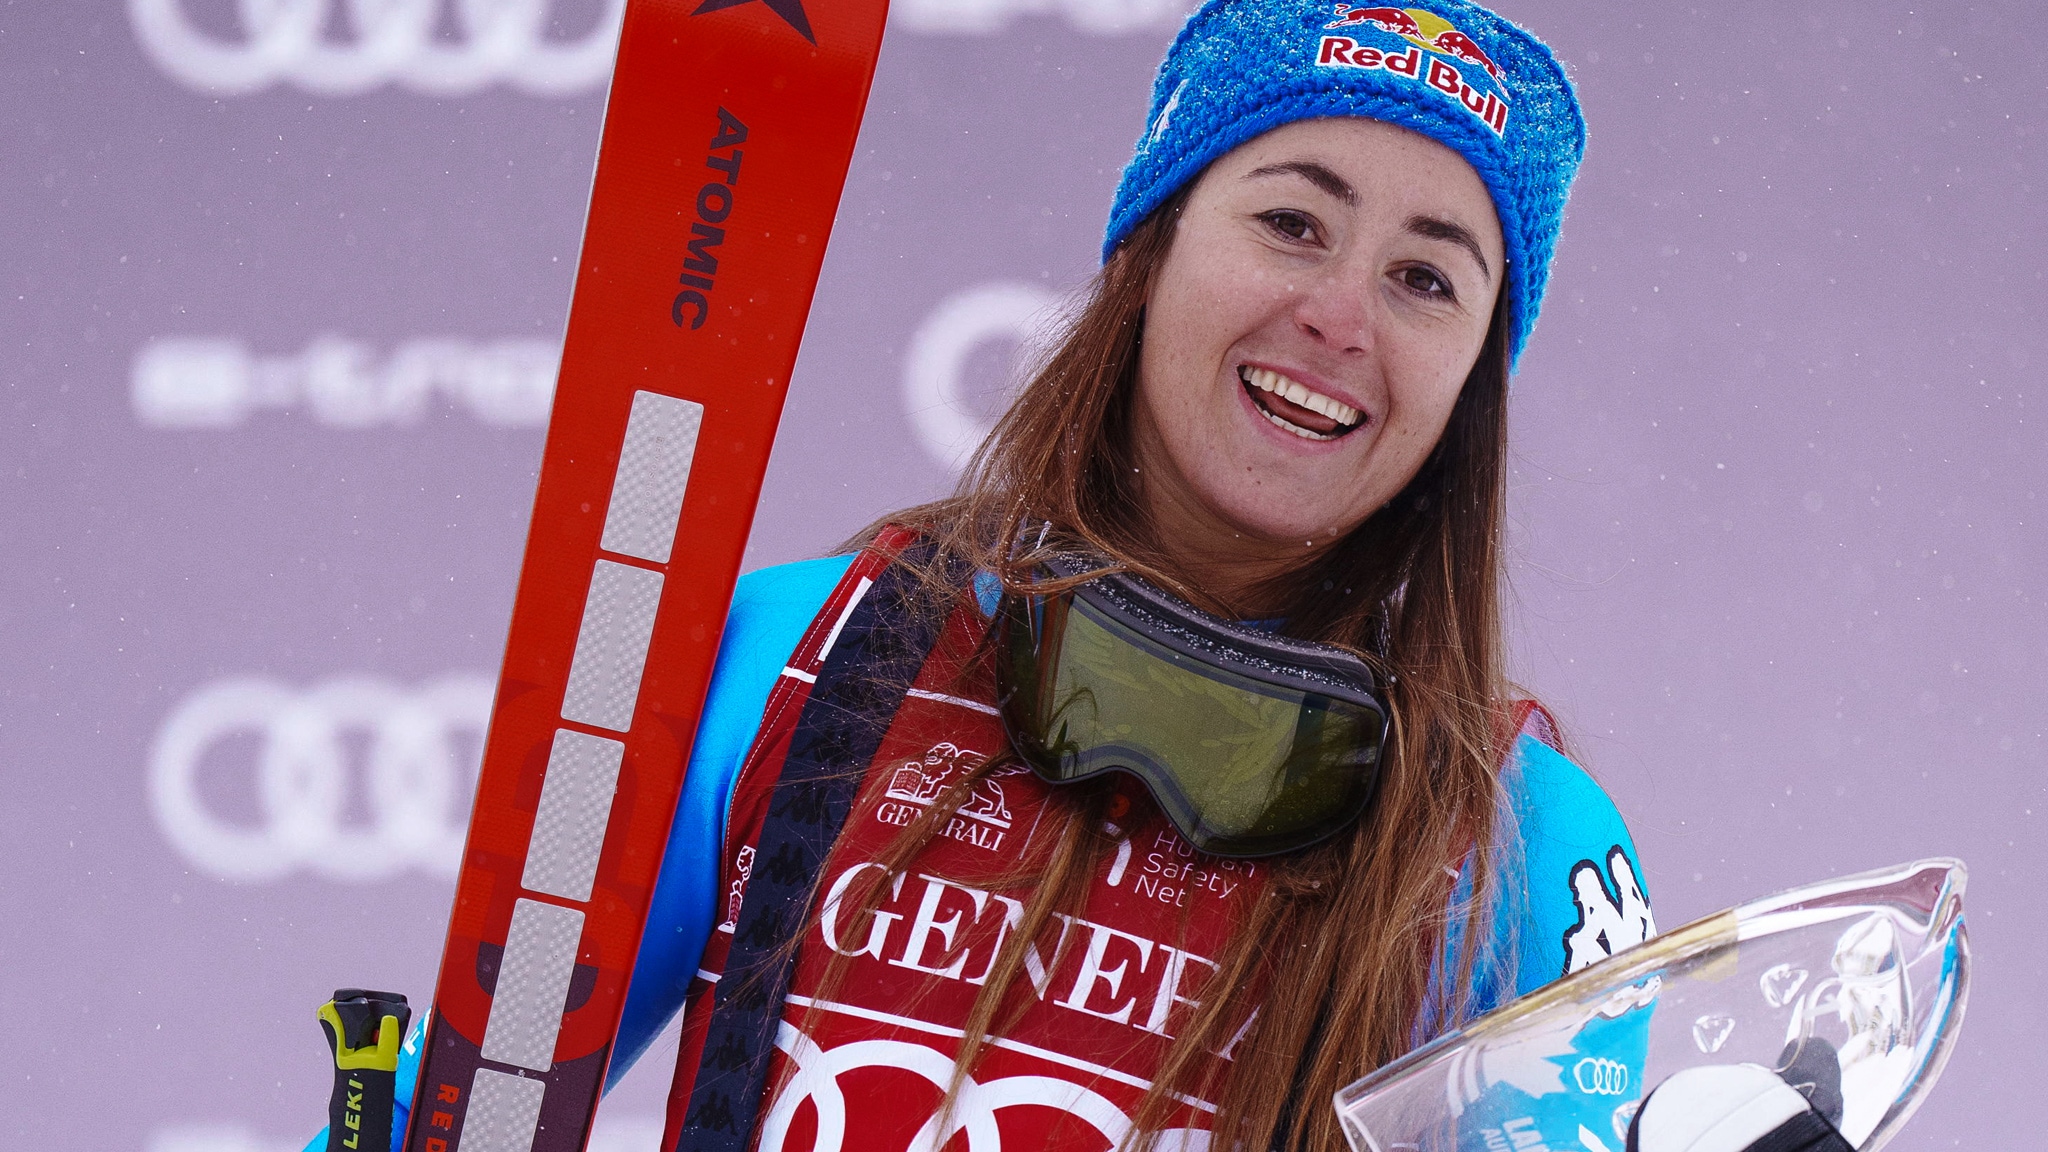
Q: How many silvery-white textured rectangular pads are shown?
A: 5